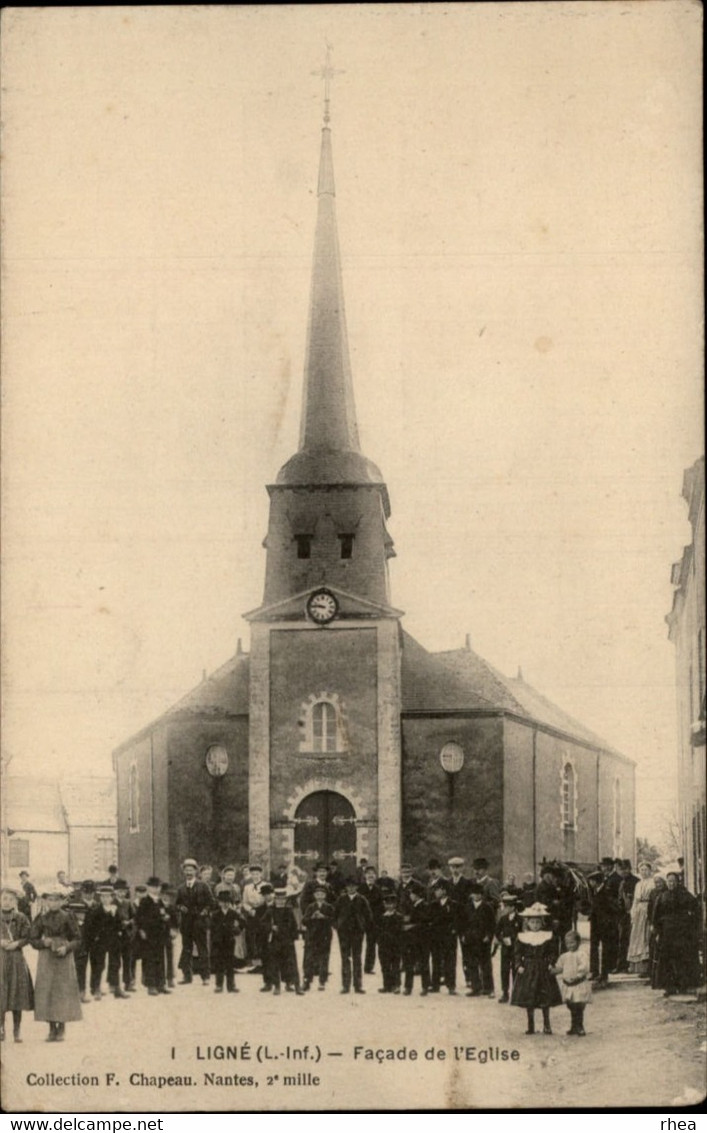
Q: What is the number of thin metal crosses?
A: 1